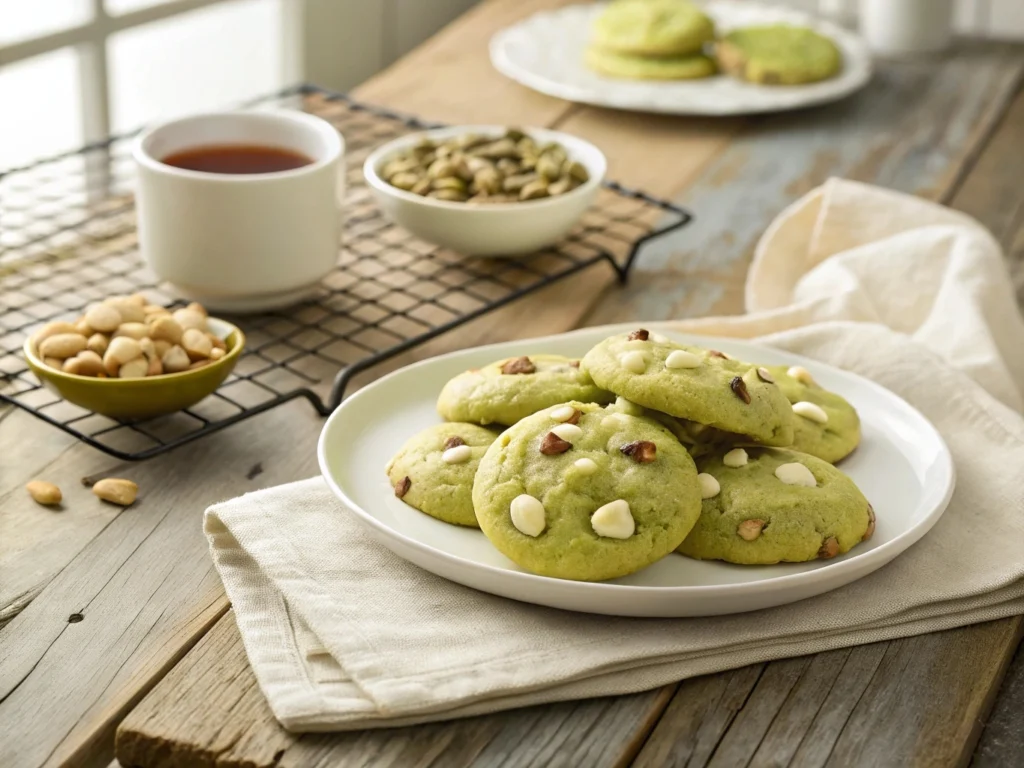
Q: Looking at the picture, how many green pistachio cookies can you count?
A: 9